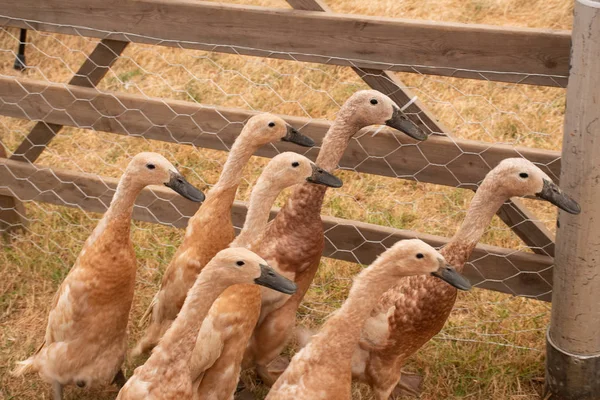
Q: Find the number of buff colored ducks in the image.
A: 7